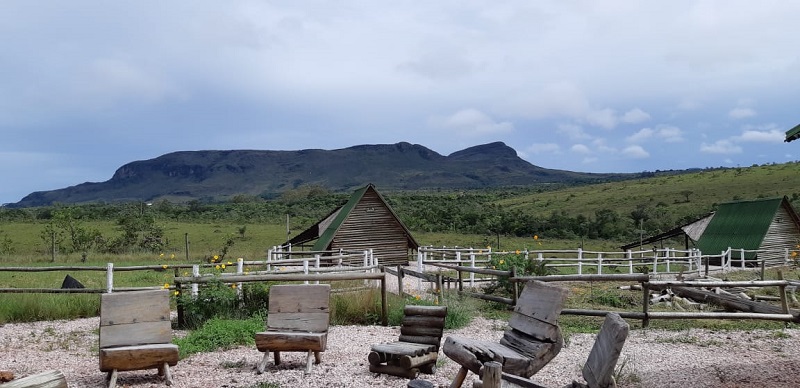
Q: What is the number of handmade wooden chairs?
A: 5